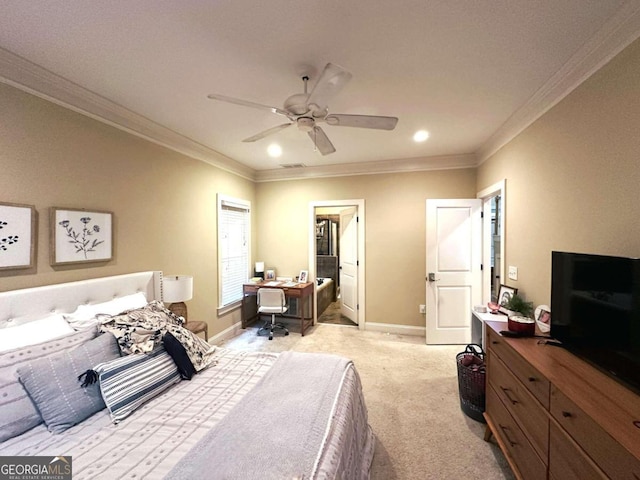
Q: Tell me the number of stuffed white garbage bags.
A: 0